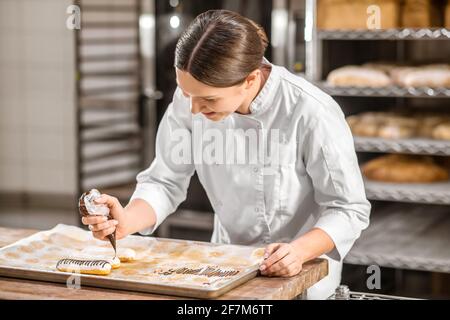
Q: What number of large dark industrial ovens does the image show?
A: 1